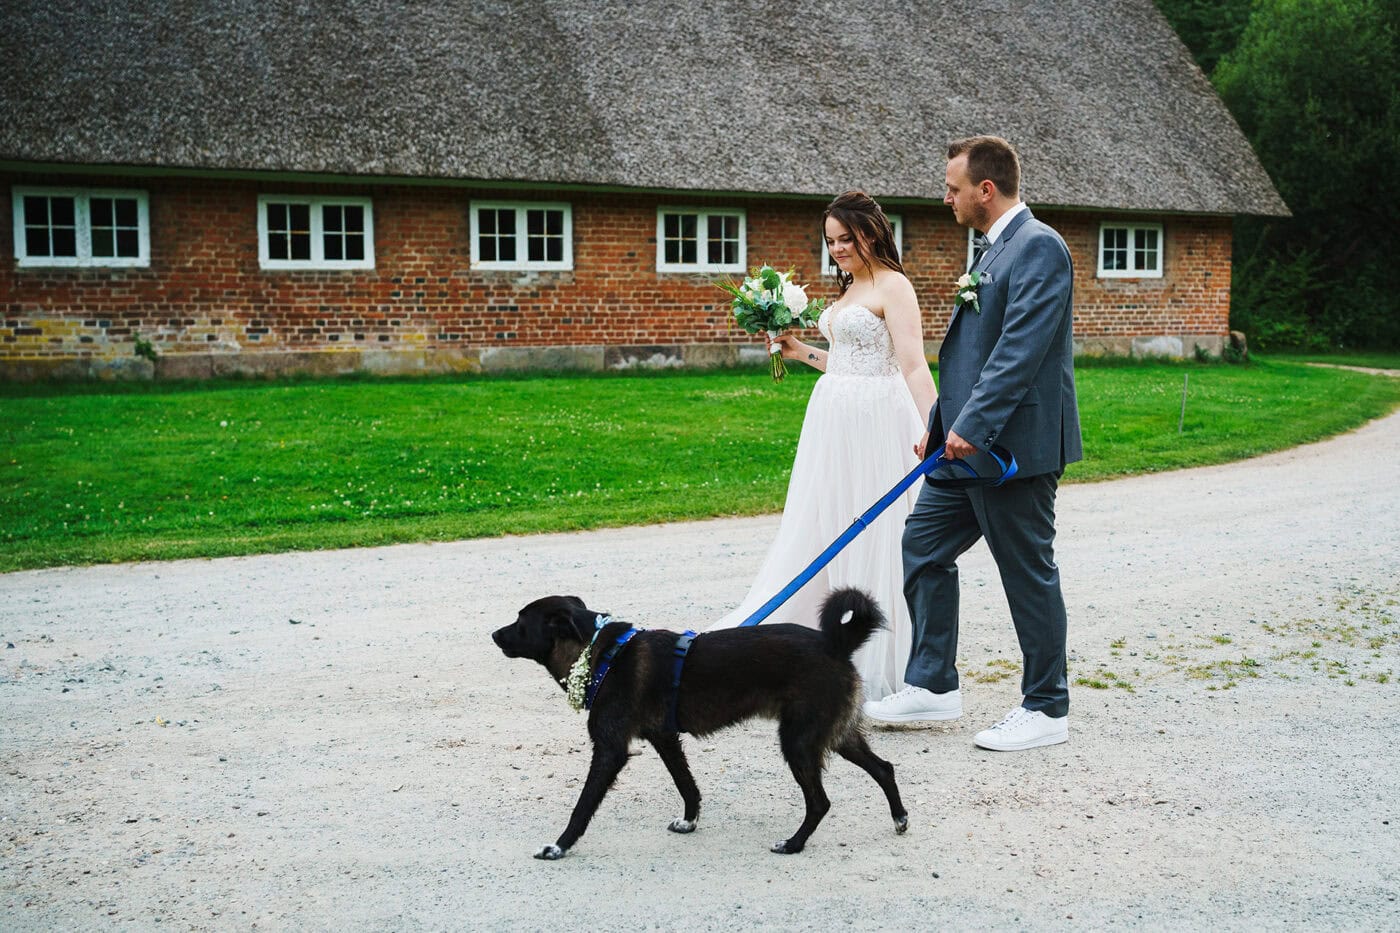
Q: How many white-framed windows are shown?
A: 7